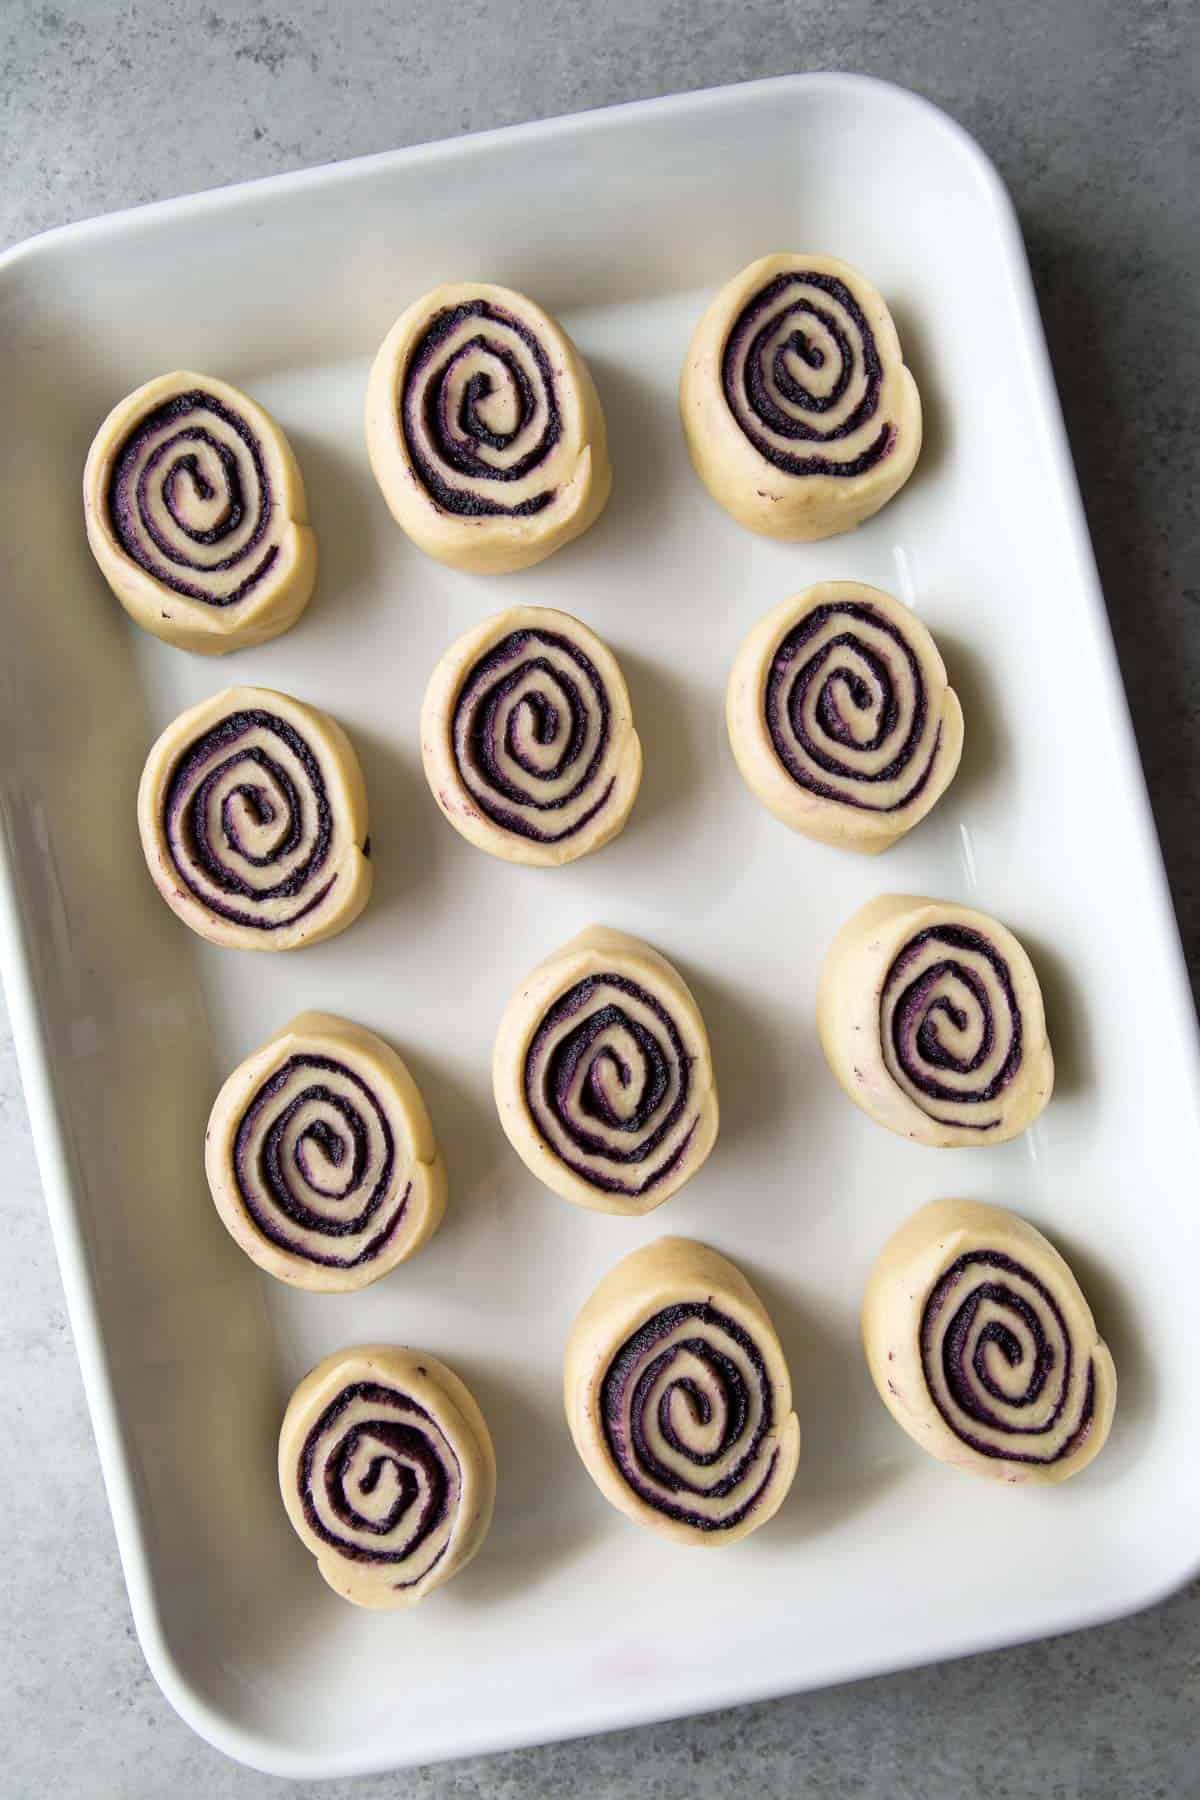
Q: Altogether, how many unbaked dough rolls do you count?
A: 12